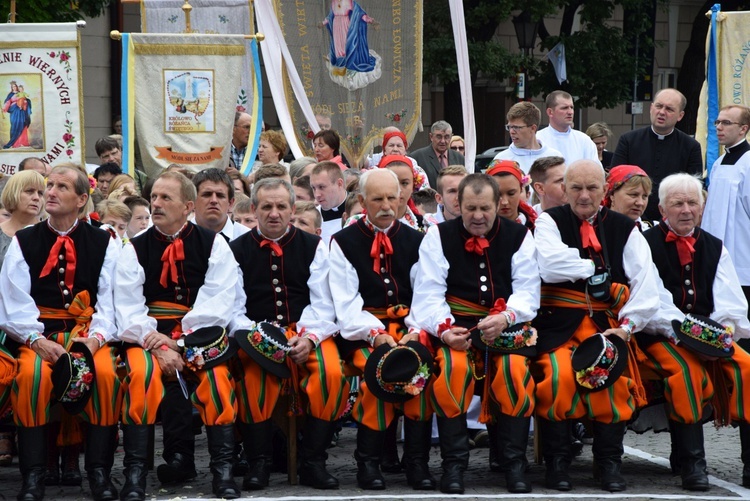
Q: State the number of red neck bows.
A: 7